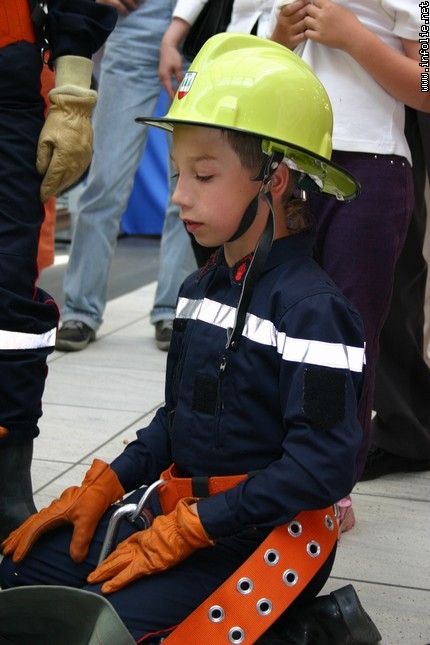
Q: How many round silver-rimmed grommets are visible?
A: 9